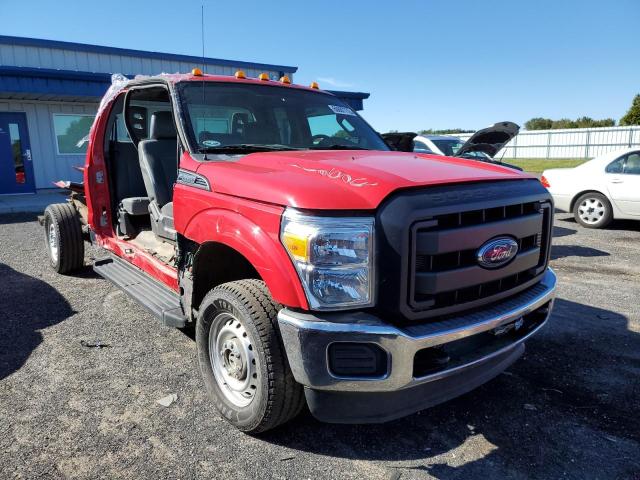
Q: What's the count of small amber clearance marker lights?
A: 5